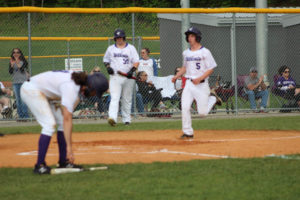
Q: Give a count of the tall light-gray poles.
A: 2